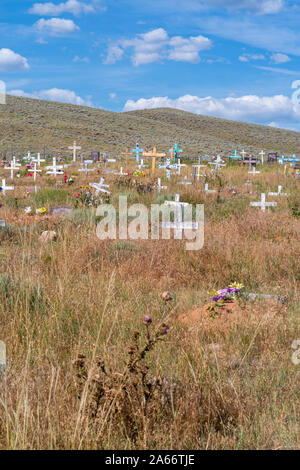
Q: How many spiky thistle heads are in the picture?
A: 3